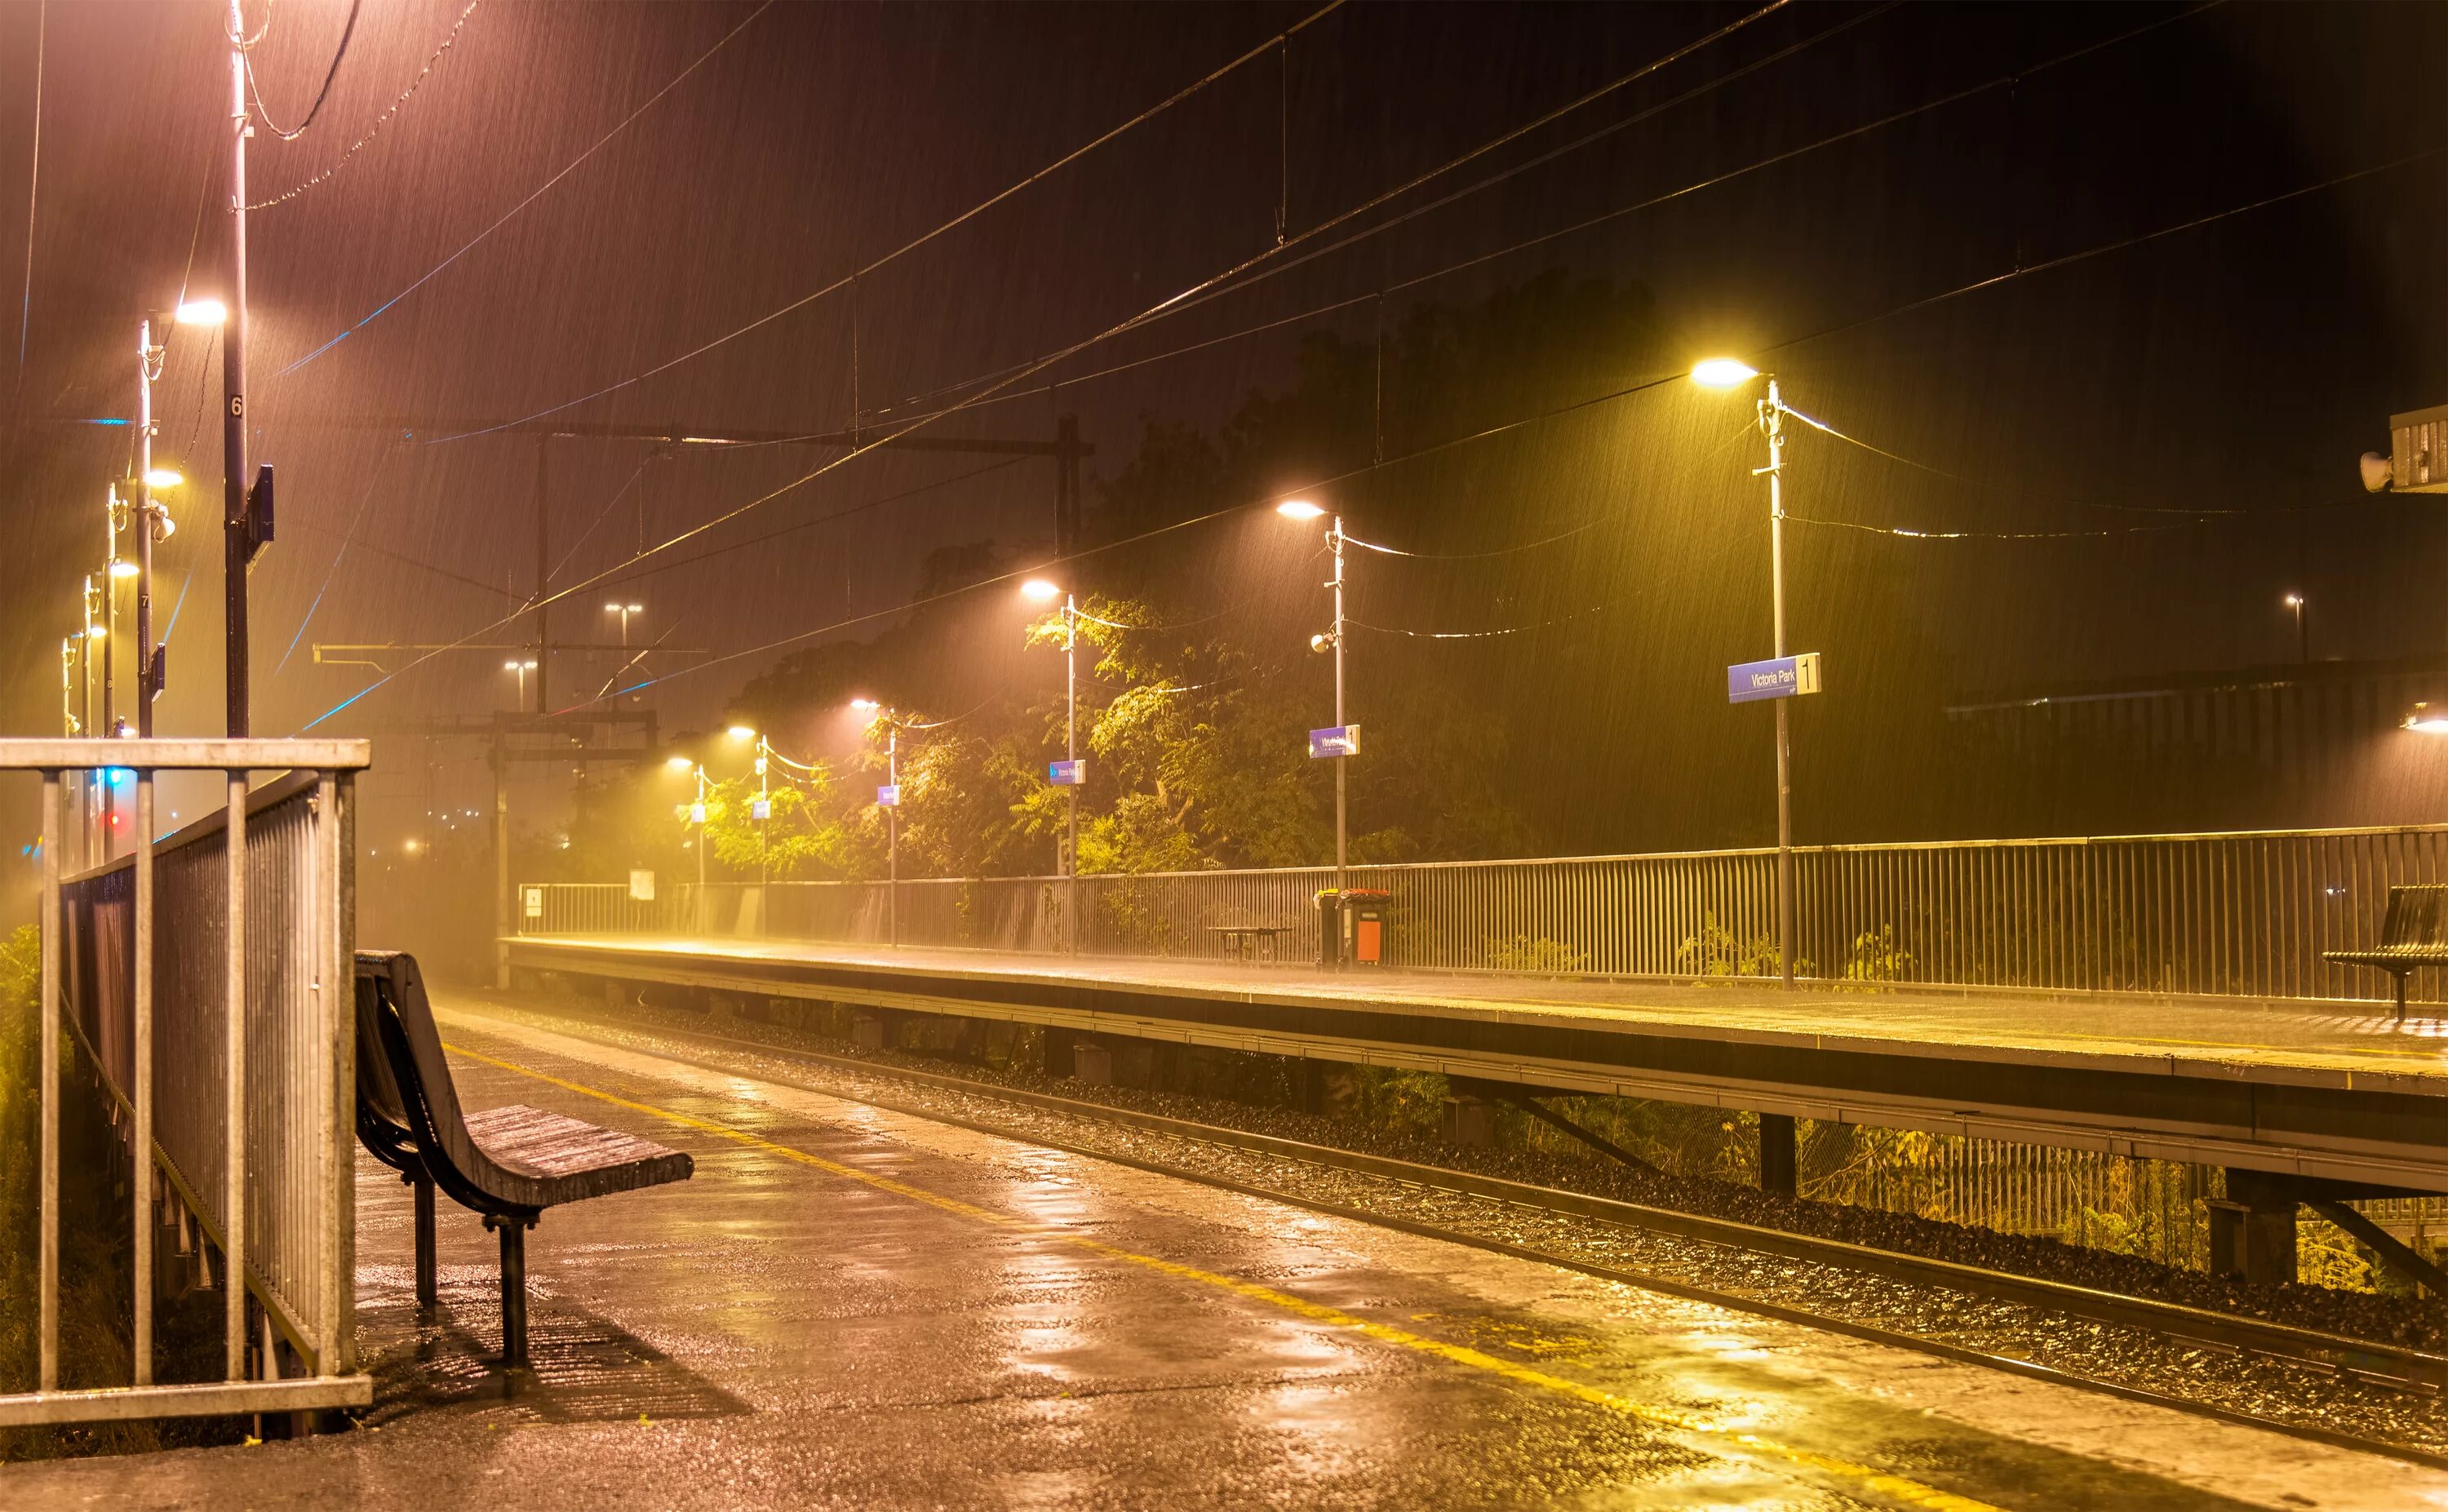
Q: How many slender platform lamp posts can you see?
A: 11